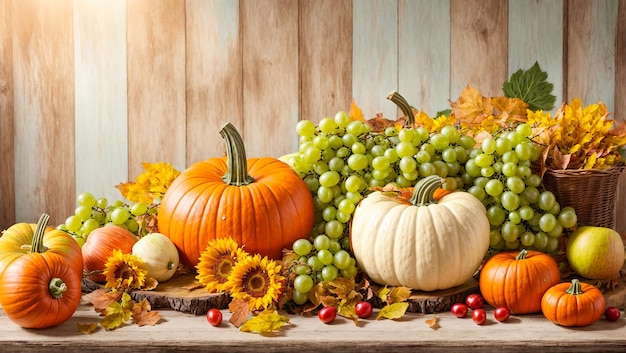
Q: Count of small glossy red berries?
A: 8